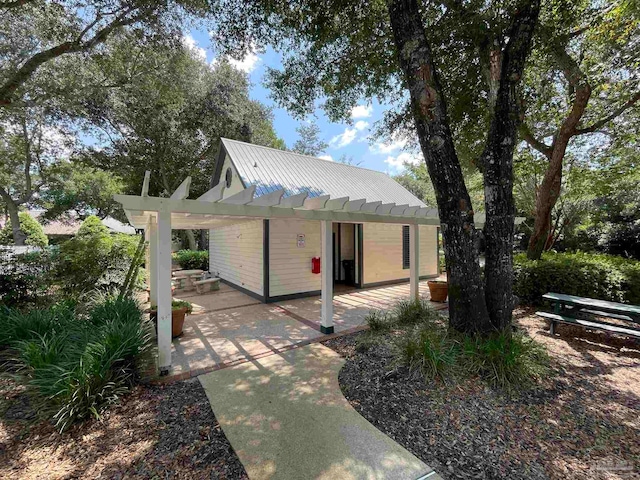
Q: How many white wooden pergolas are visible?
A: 1